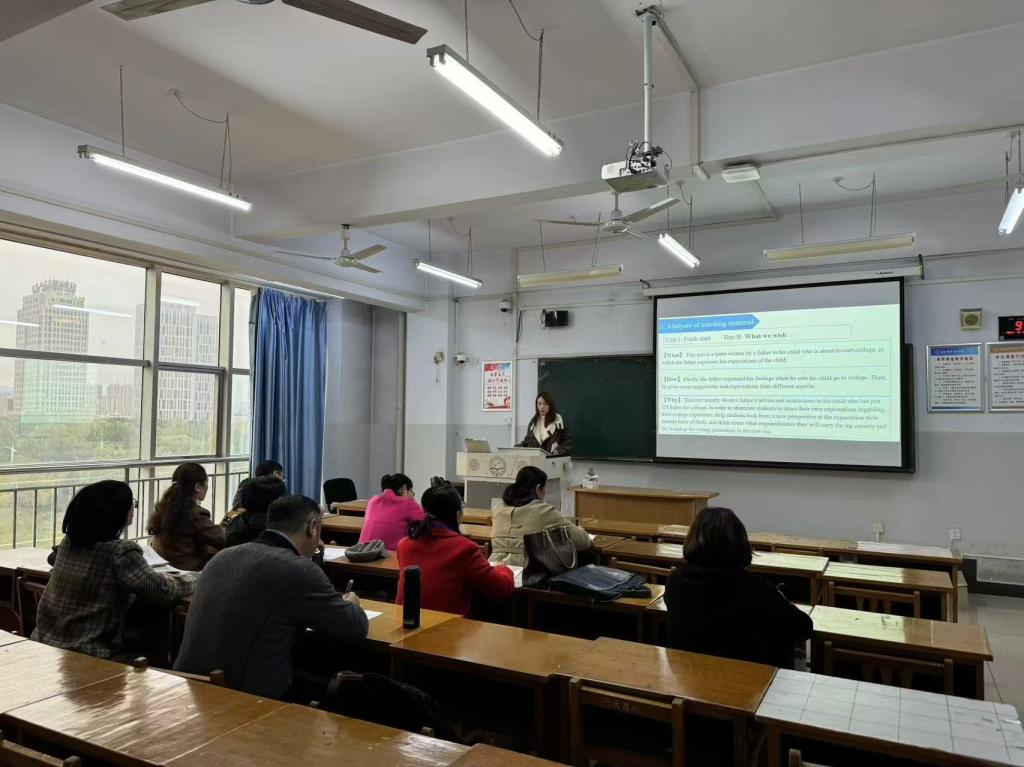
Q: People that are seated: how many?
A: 9